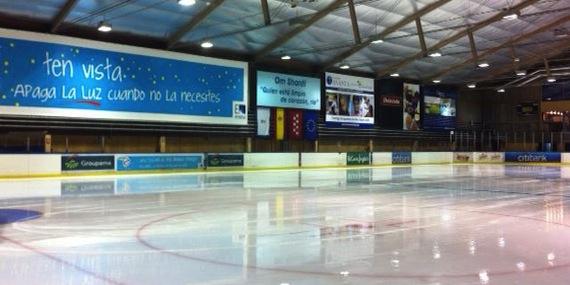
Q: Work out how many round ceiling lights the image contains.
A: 15